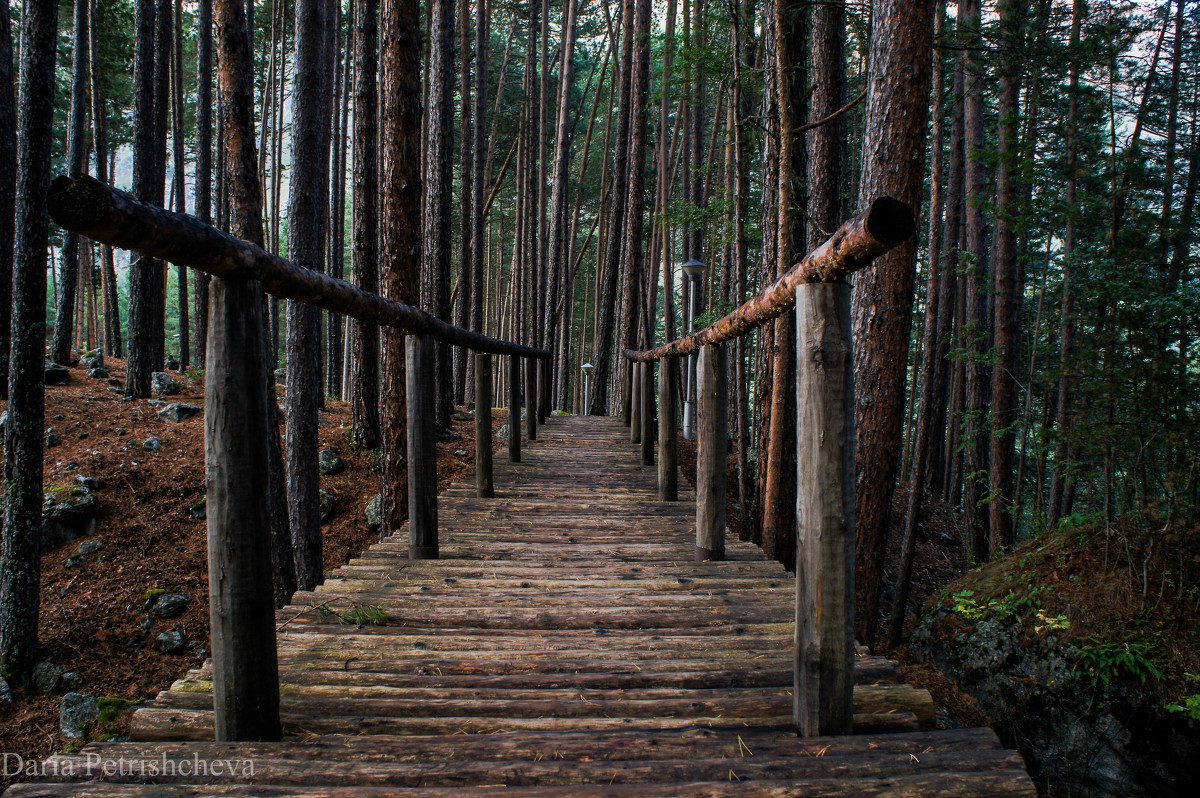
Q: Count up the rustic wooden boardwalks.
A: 1